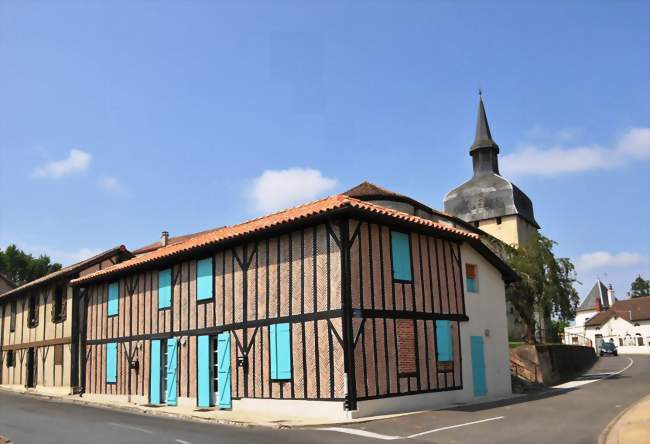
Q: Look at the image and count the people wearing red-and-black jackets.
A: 0